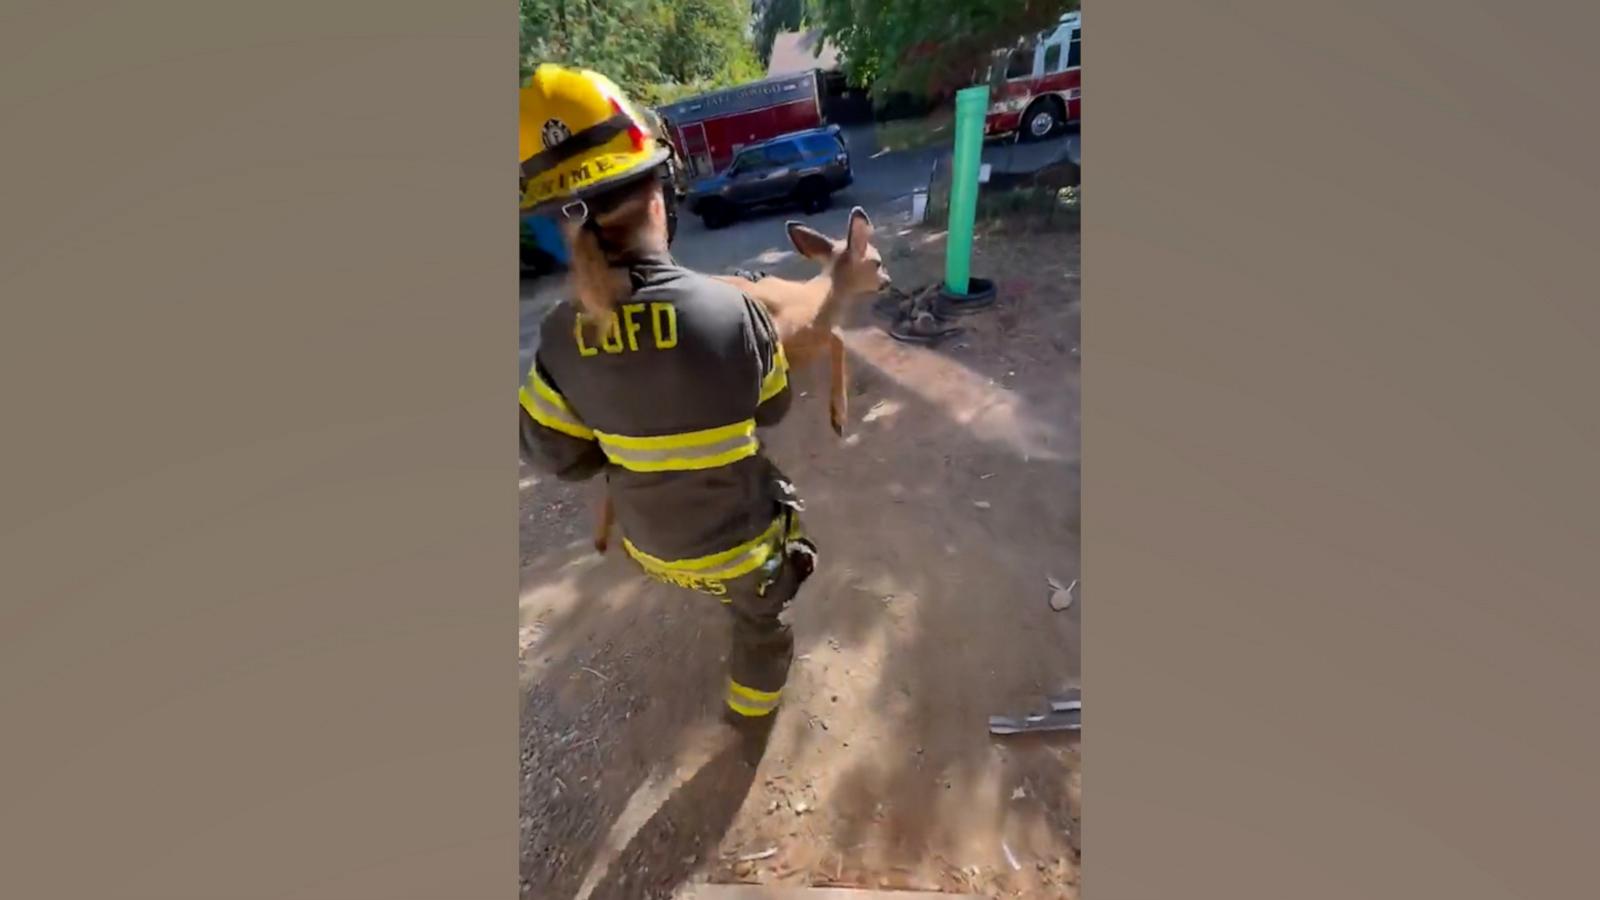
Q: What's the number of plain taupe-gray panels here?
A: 2